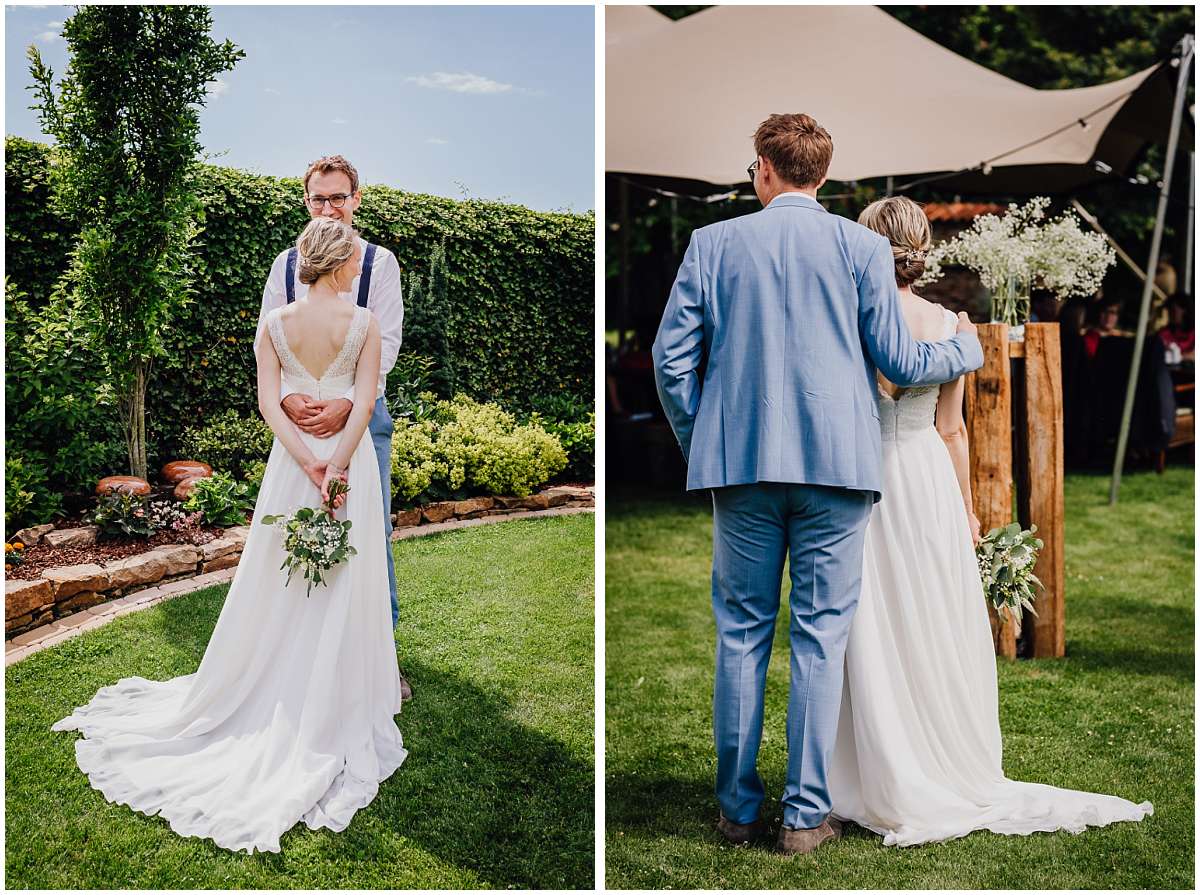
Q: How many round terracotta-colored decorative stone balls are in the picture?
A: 3